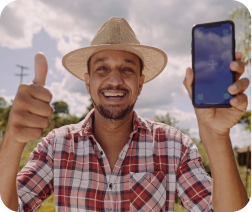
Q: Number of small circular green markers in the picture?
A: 4